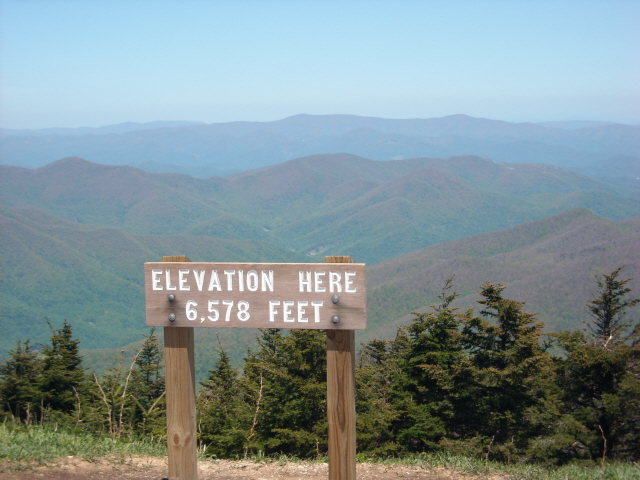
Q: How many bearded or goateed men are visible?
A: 0